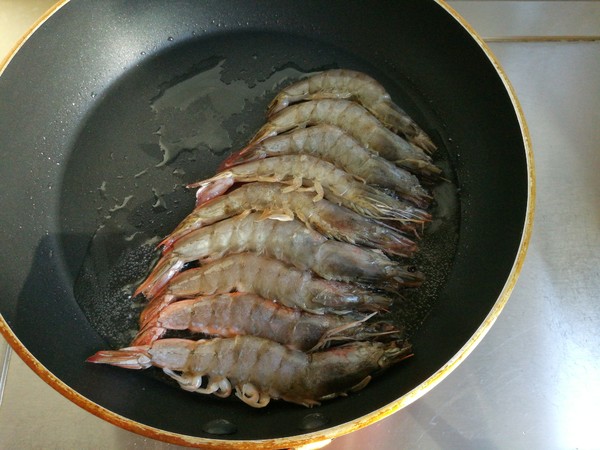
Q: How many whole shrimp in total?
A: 9